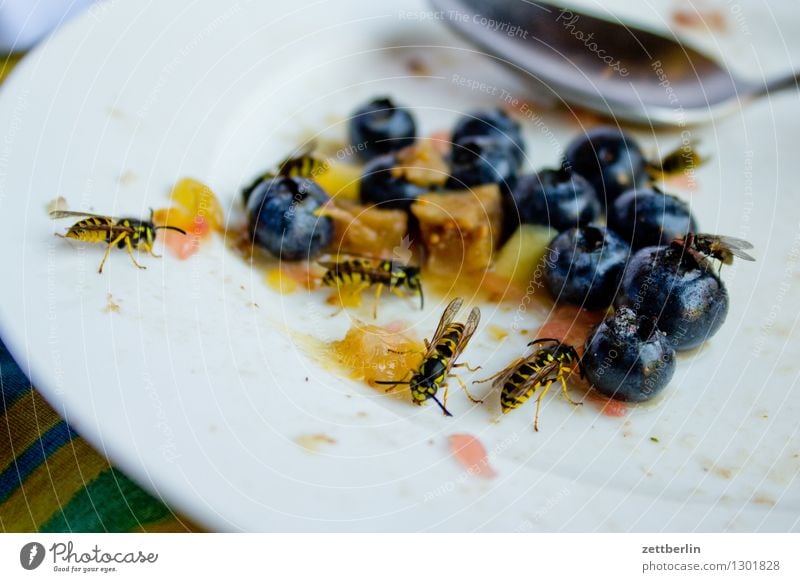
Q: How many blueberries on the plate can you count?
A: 11